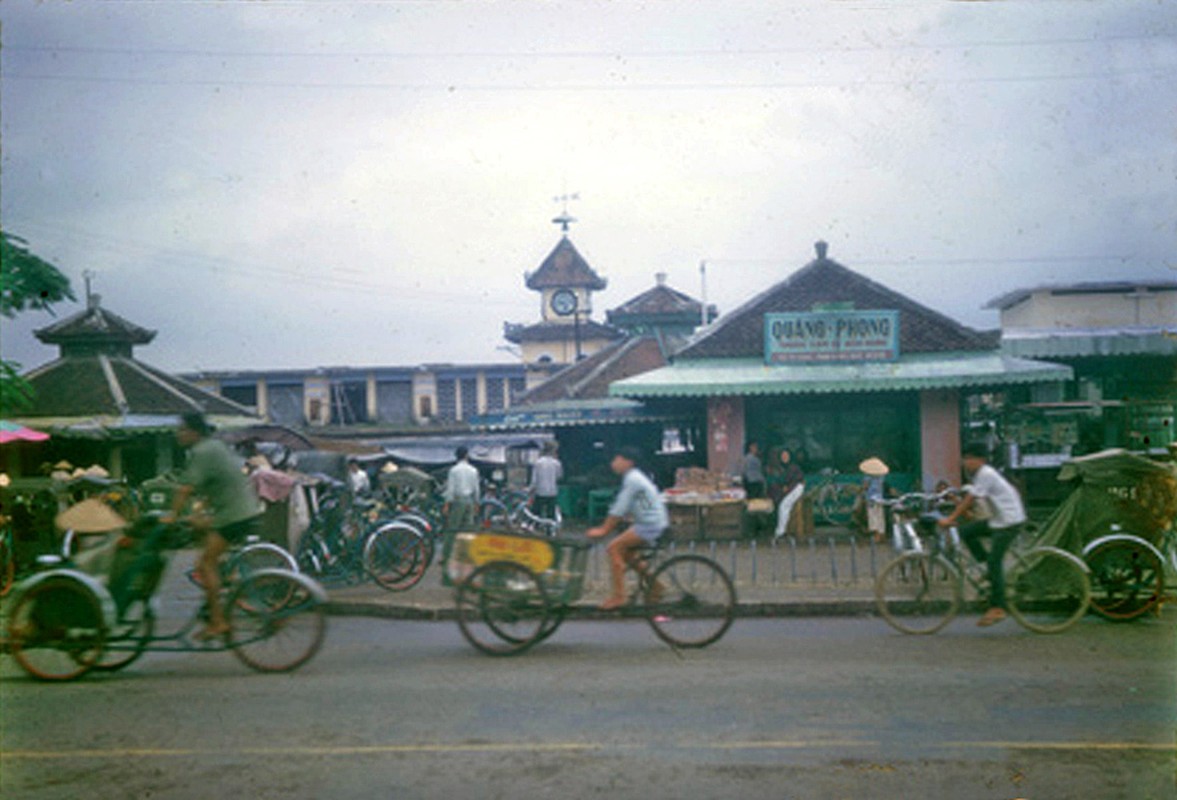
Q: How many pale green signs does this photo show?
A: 1